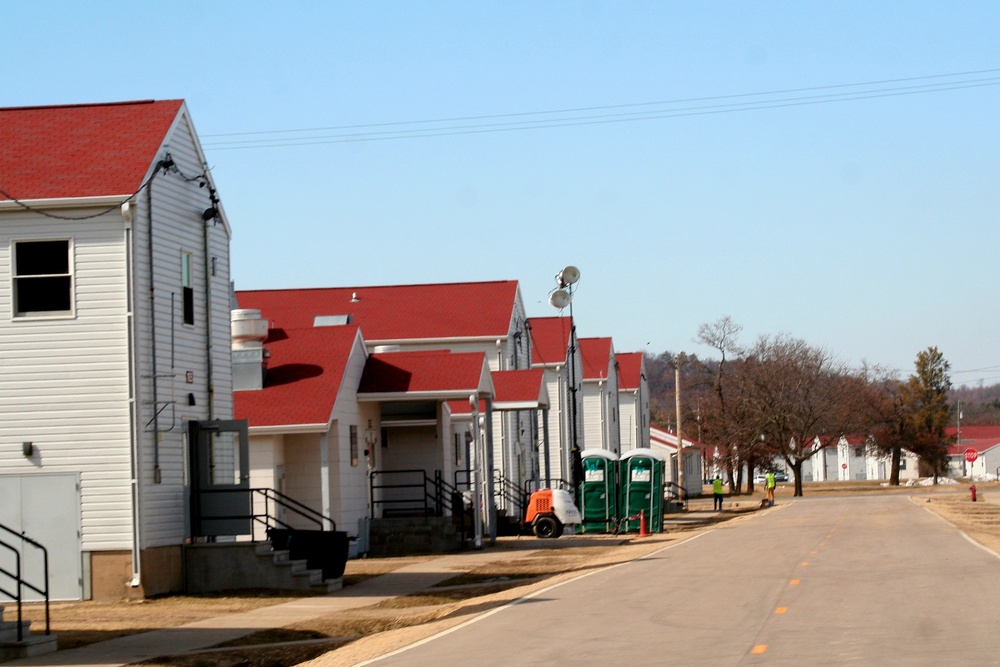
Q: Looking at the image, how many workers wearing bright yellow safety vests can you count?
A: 2